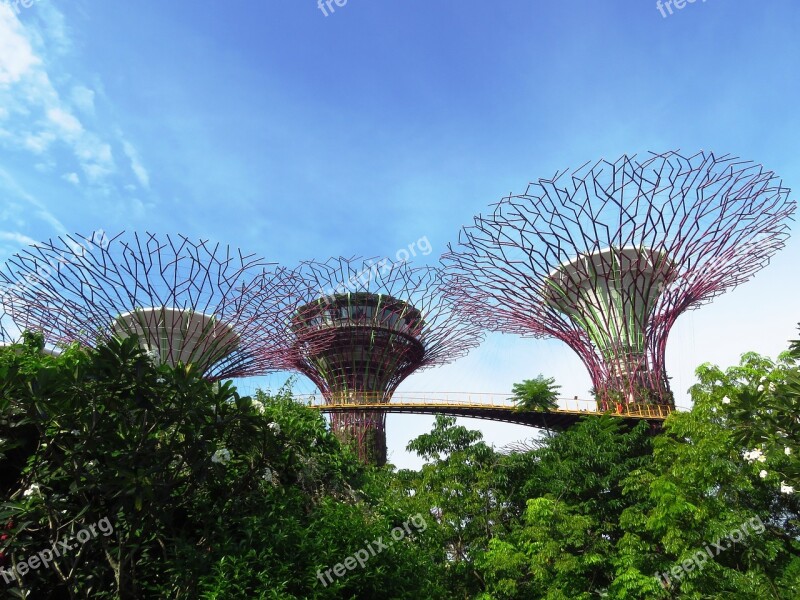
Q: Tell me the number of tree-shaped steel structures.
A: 3